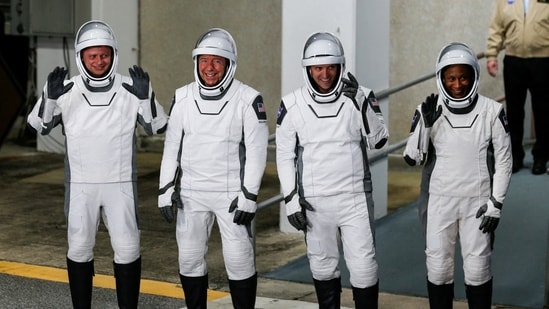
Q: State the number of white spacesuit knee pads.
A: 8